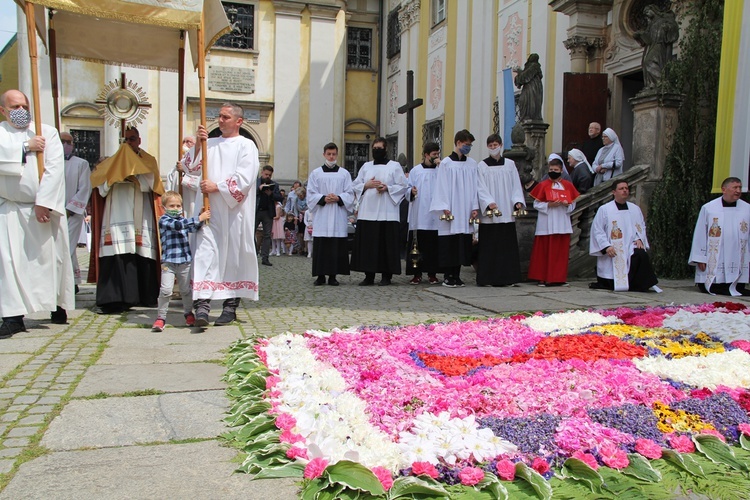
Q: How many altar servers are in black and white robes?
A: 5